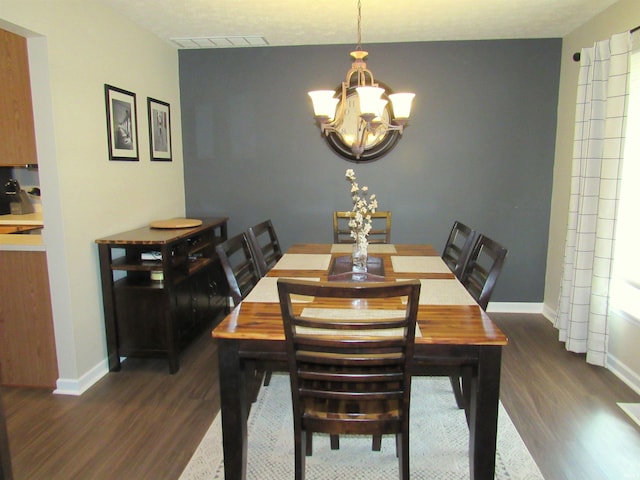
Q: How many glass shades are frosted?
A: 5